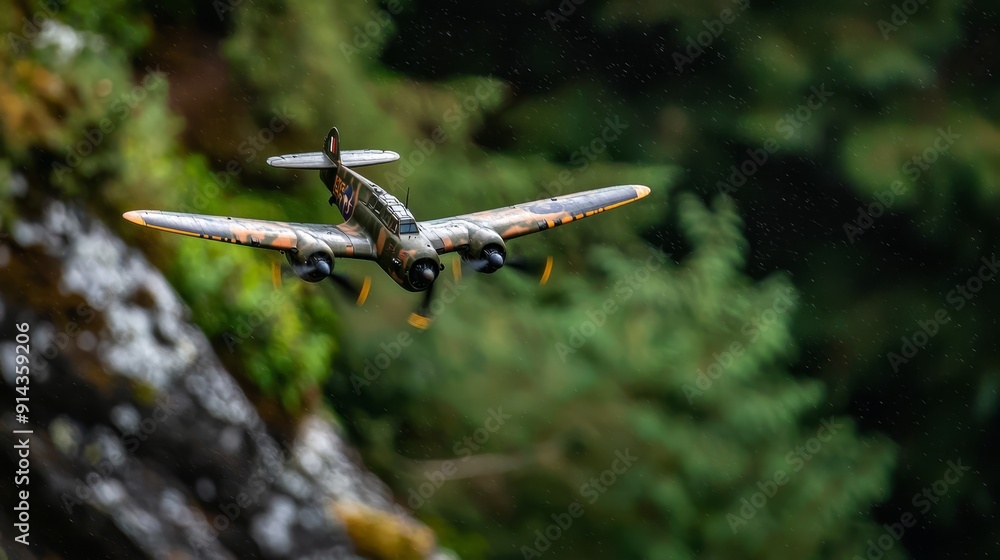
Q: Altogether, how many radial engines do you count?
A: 3